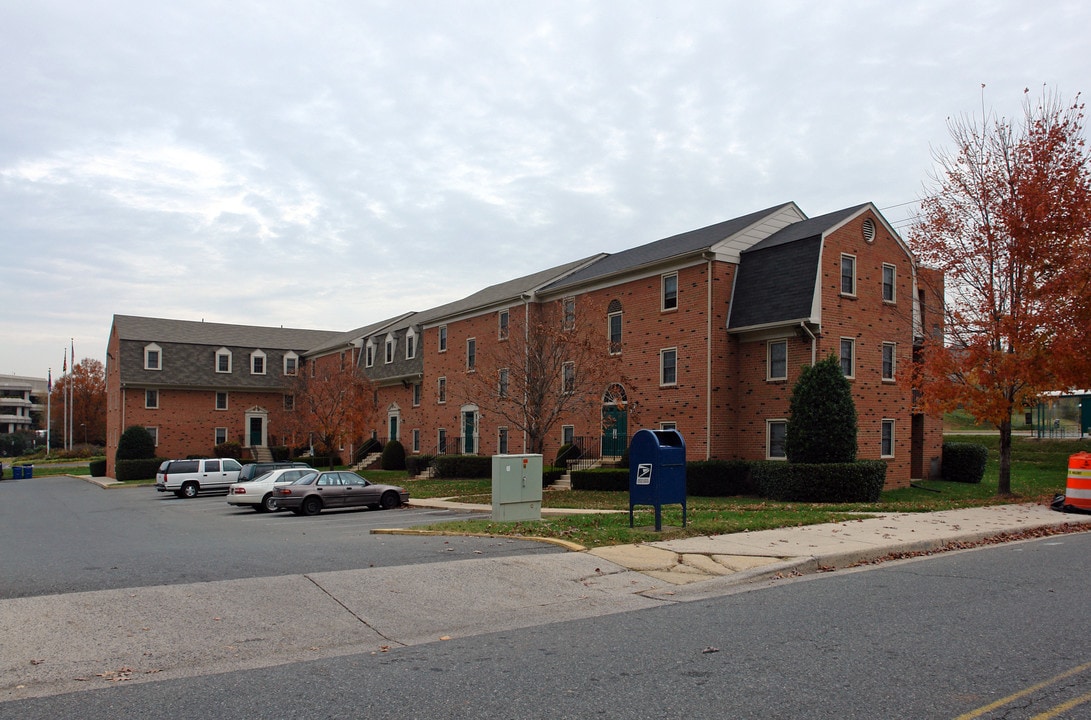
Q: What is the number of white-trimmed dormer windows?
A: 7